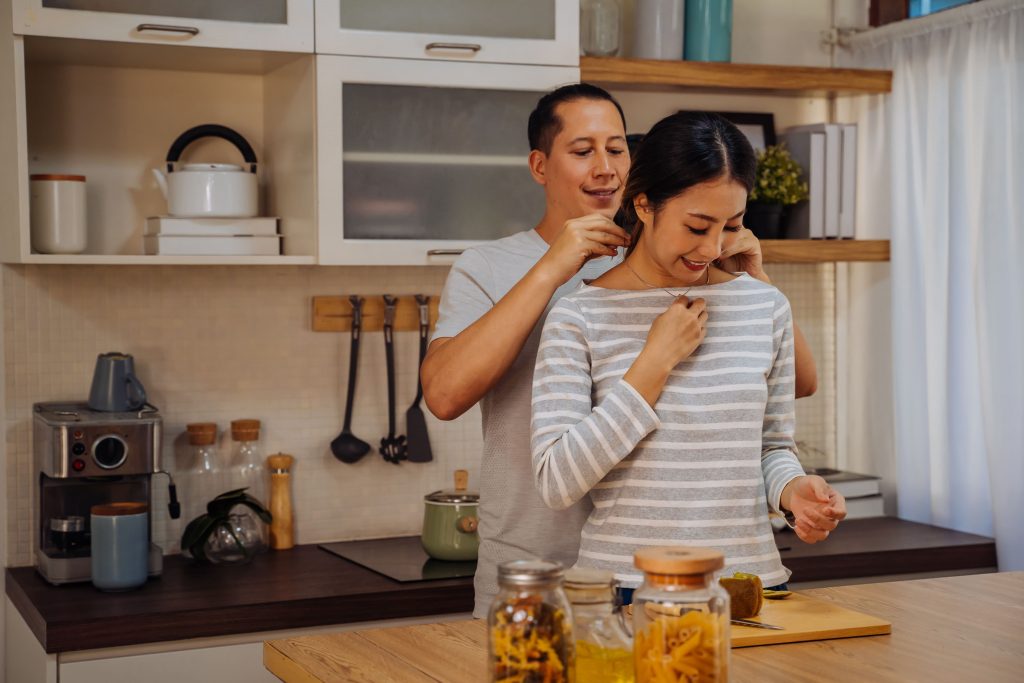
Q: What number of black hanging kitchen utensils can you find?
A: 3